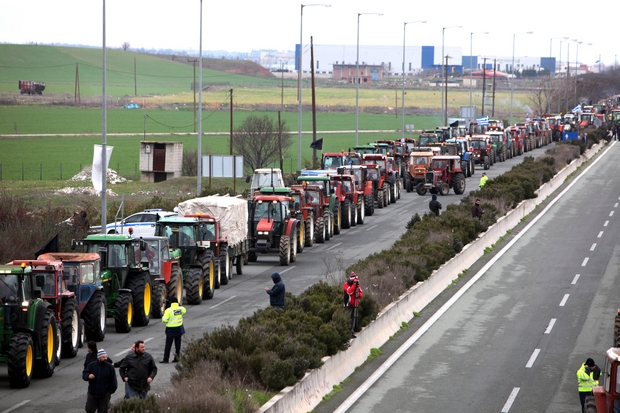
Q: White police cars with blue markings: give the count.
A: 1